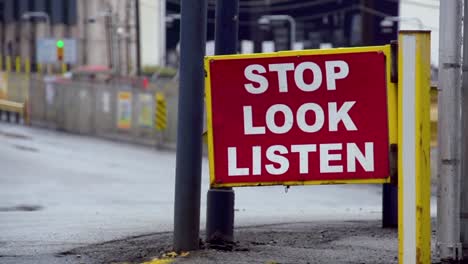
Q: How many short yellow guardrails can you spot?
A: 1